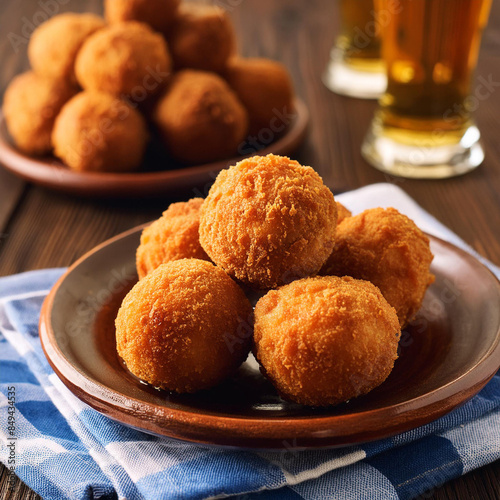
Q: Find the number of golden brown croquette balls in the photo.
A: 14